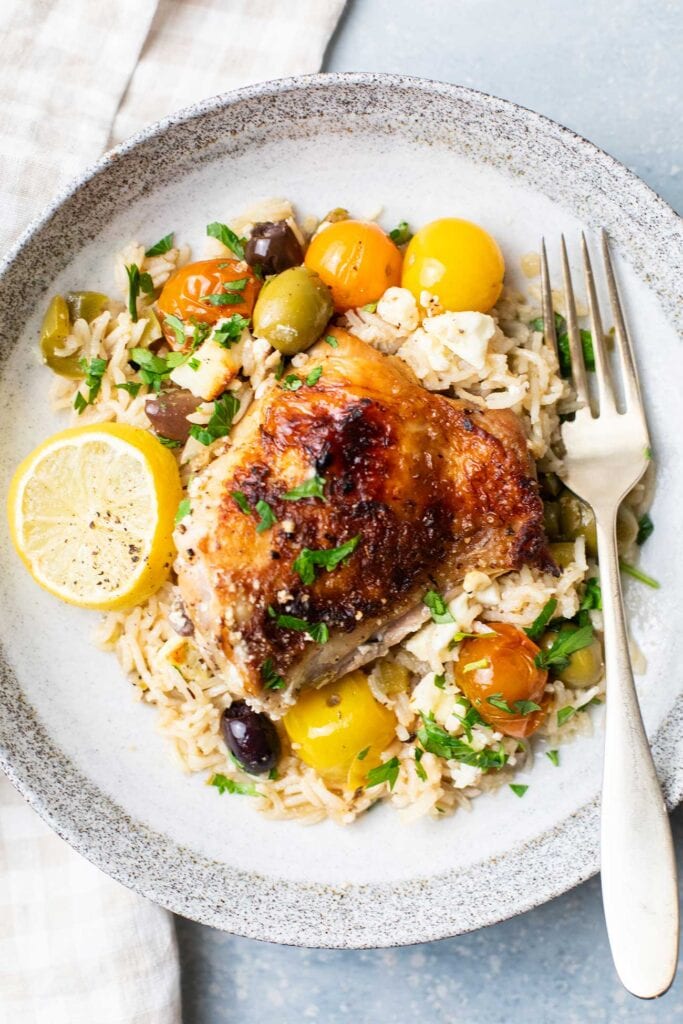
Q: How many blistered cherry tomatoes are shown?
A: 5